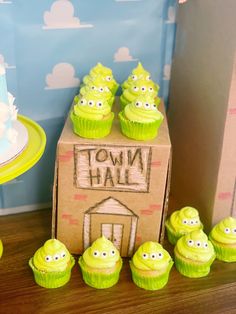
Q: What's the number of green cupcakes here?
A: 12